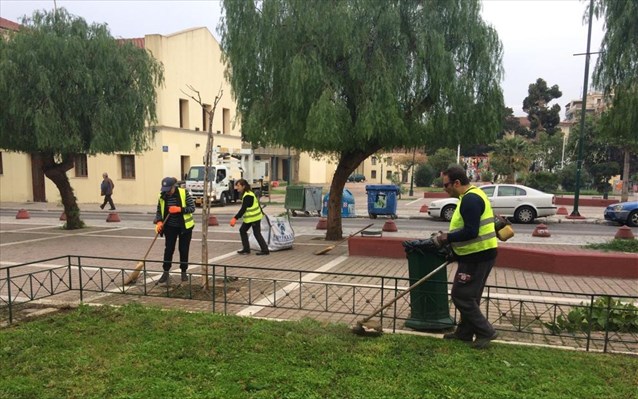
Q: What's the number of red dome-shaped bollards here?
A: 10